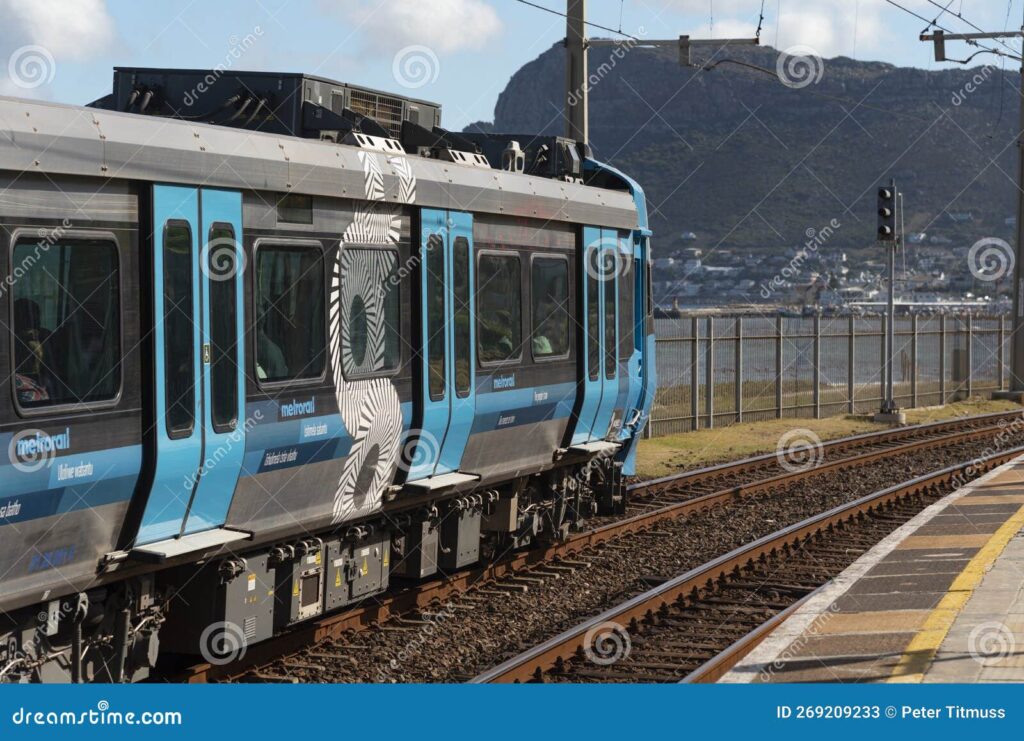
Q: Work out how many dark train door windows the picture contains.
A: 6